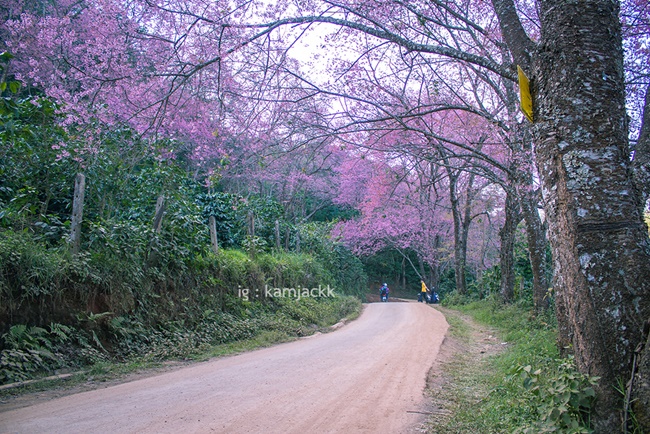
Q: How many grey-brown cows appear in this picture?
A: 0